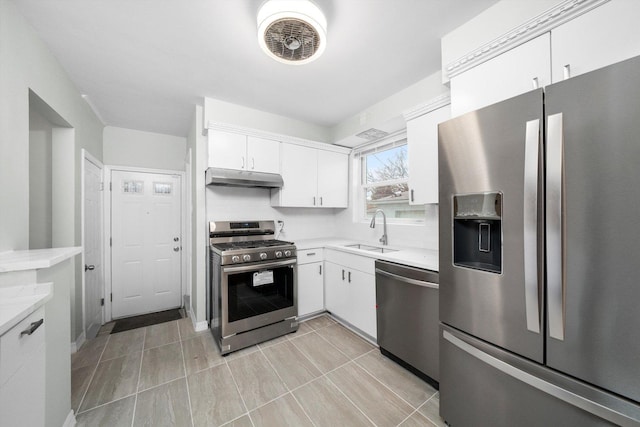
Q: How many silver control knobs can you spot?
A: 5